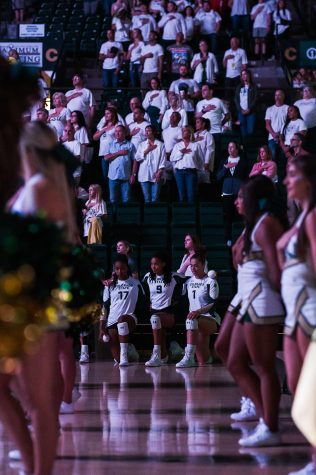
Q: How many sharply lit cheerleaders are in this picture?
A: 2